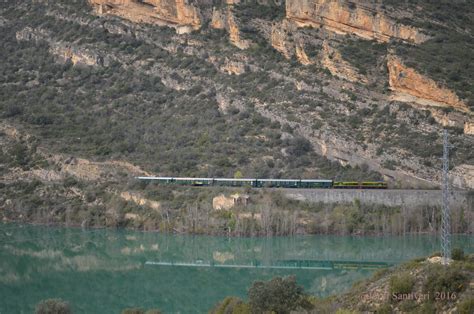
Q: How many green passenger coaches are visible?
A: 5